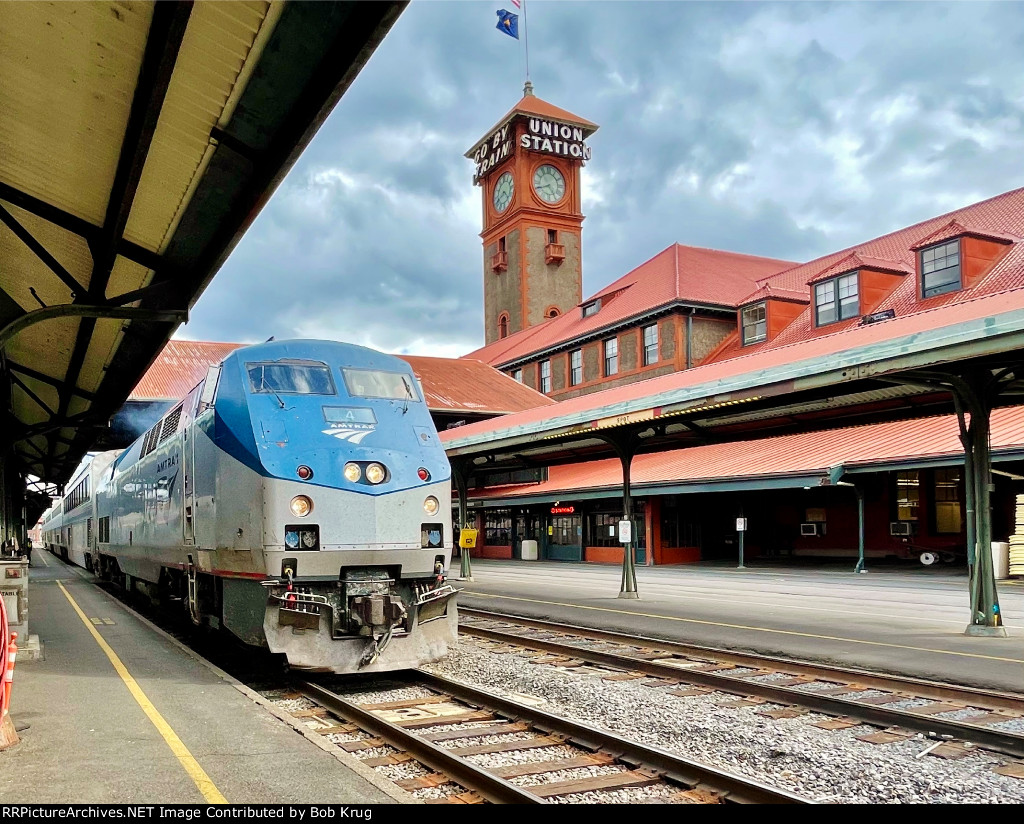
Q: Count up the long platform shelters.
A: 2